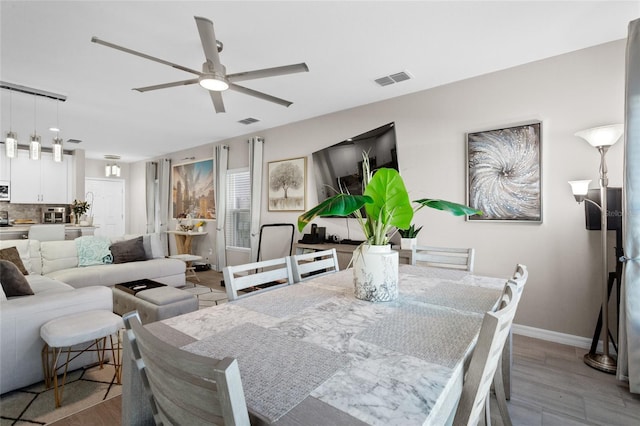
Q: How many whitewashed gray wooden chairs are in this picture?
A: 6